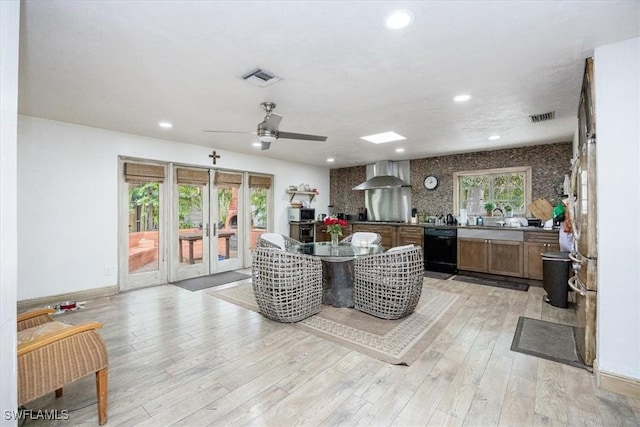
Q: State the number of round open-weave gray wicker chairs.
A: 4